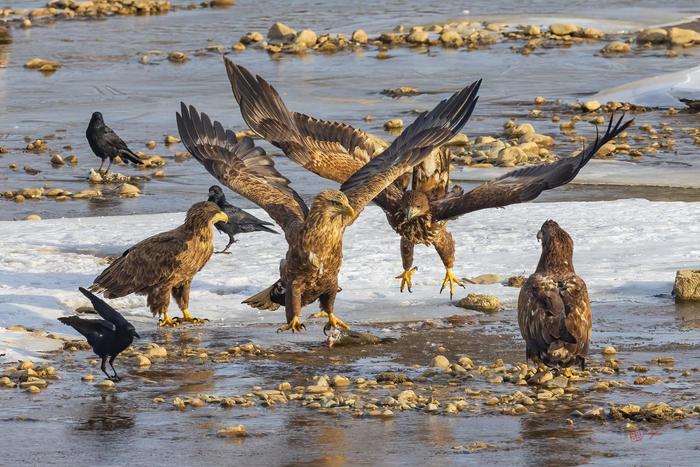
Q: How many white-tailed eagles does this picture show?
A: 4